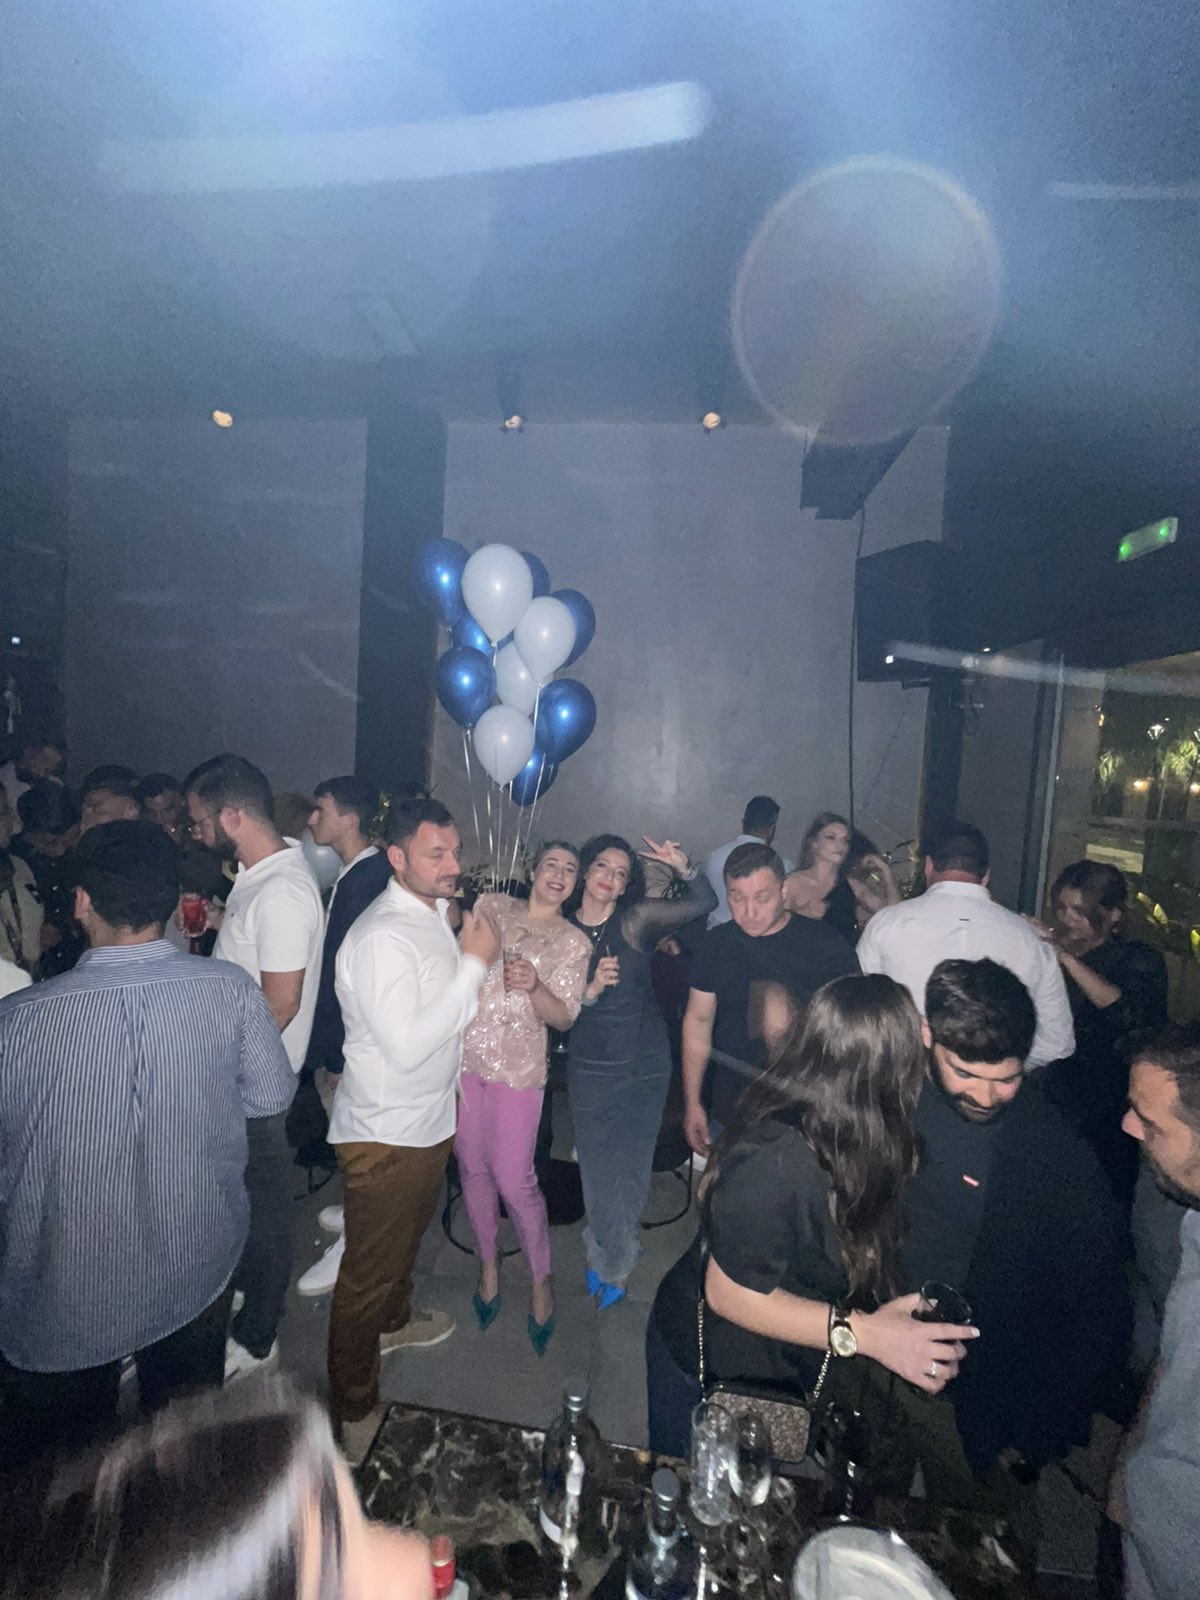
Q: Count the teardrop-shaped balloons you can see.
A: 11